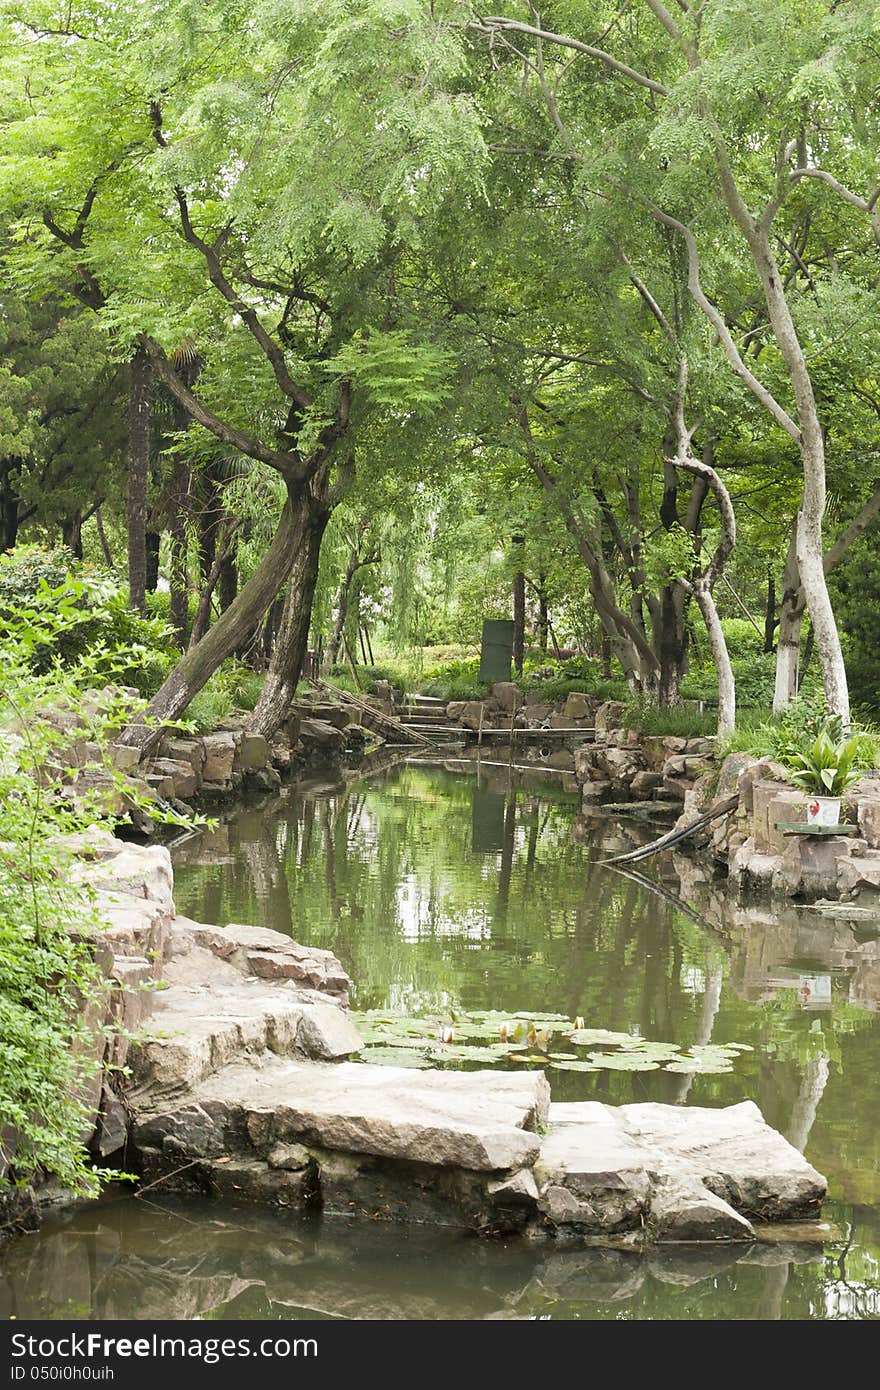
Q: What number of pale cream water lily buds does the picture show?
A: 3